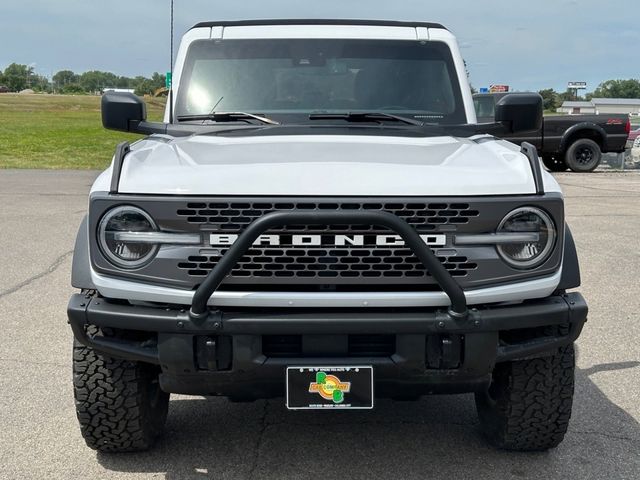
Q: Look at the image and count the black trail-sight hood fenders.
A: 2